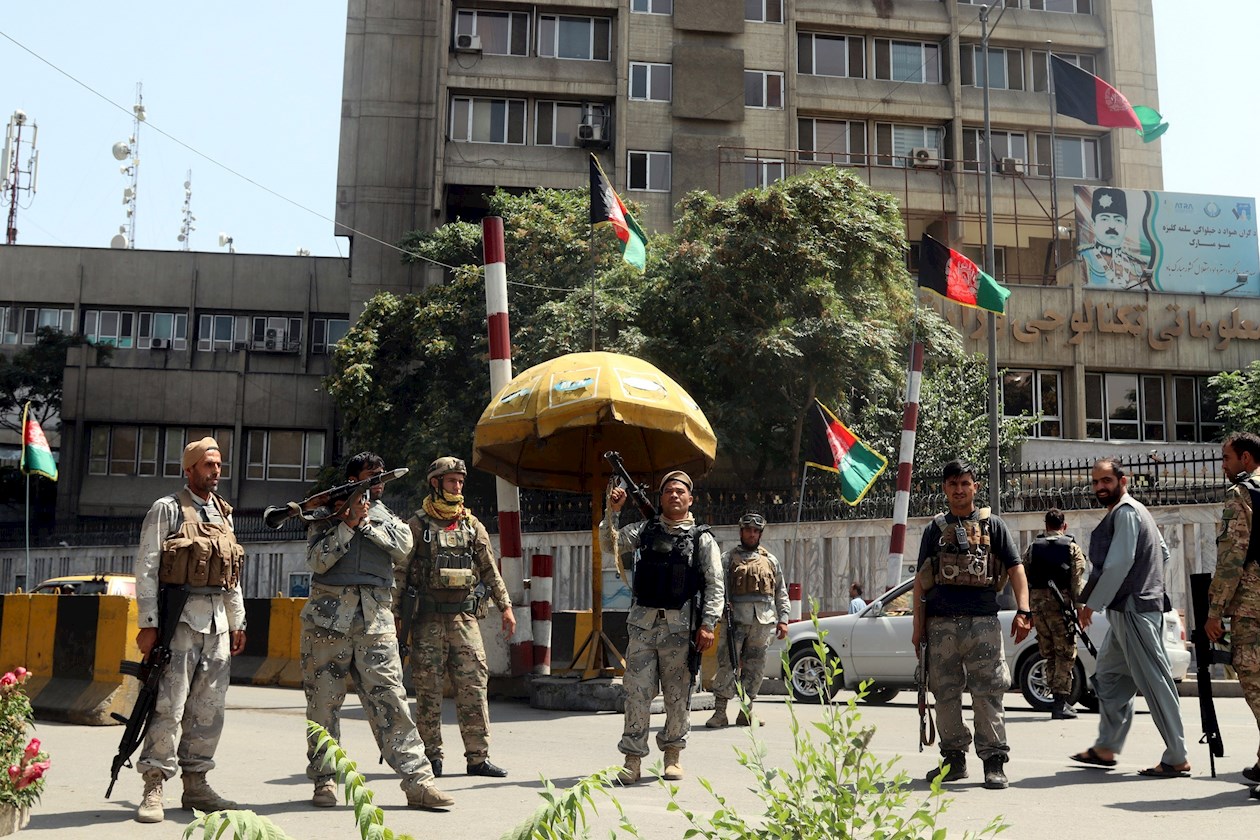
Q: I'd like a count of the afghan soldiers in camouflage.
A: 8